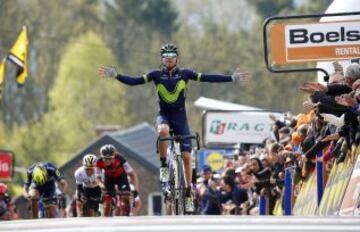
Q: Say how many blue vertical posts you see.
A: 3